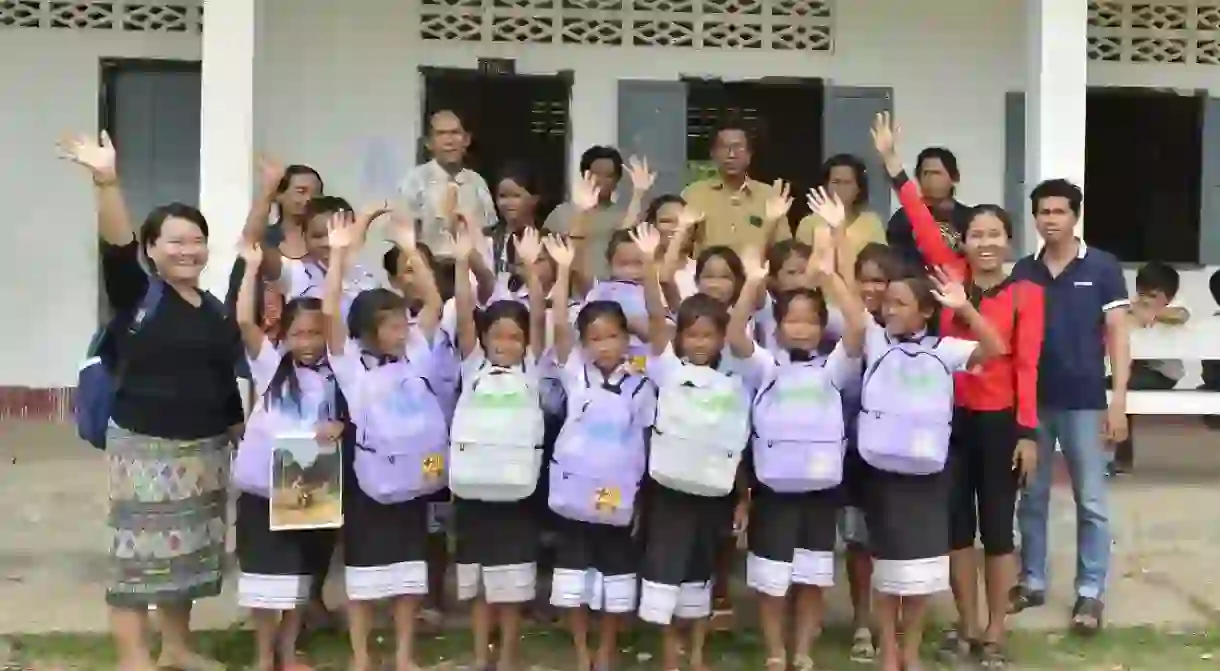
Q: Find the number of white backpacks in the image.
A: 2